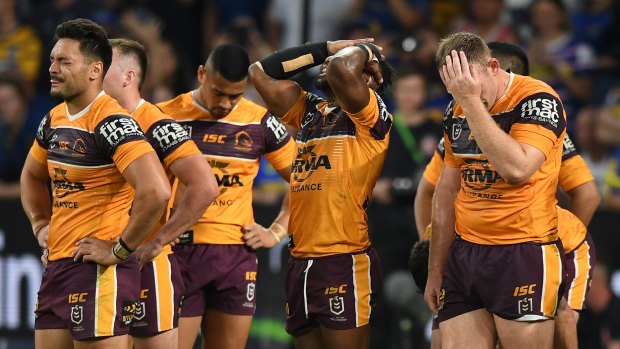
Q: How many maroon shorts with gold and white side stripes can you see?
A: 5